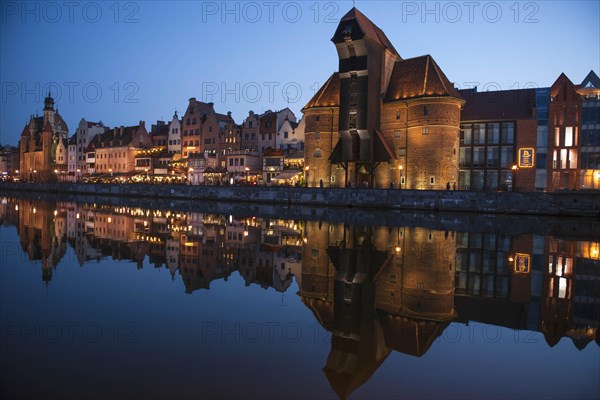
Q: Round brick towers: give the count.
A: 2